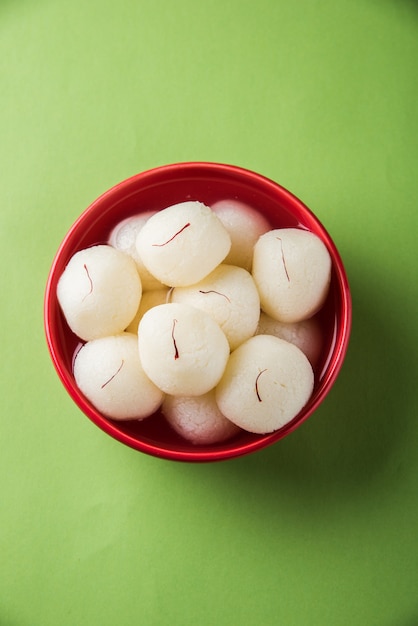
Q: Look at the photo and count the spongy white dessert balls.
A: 12